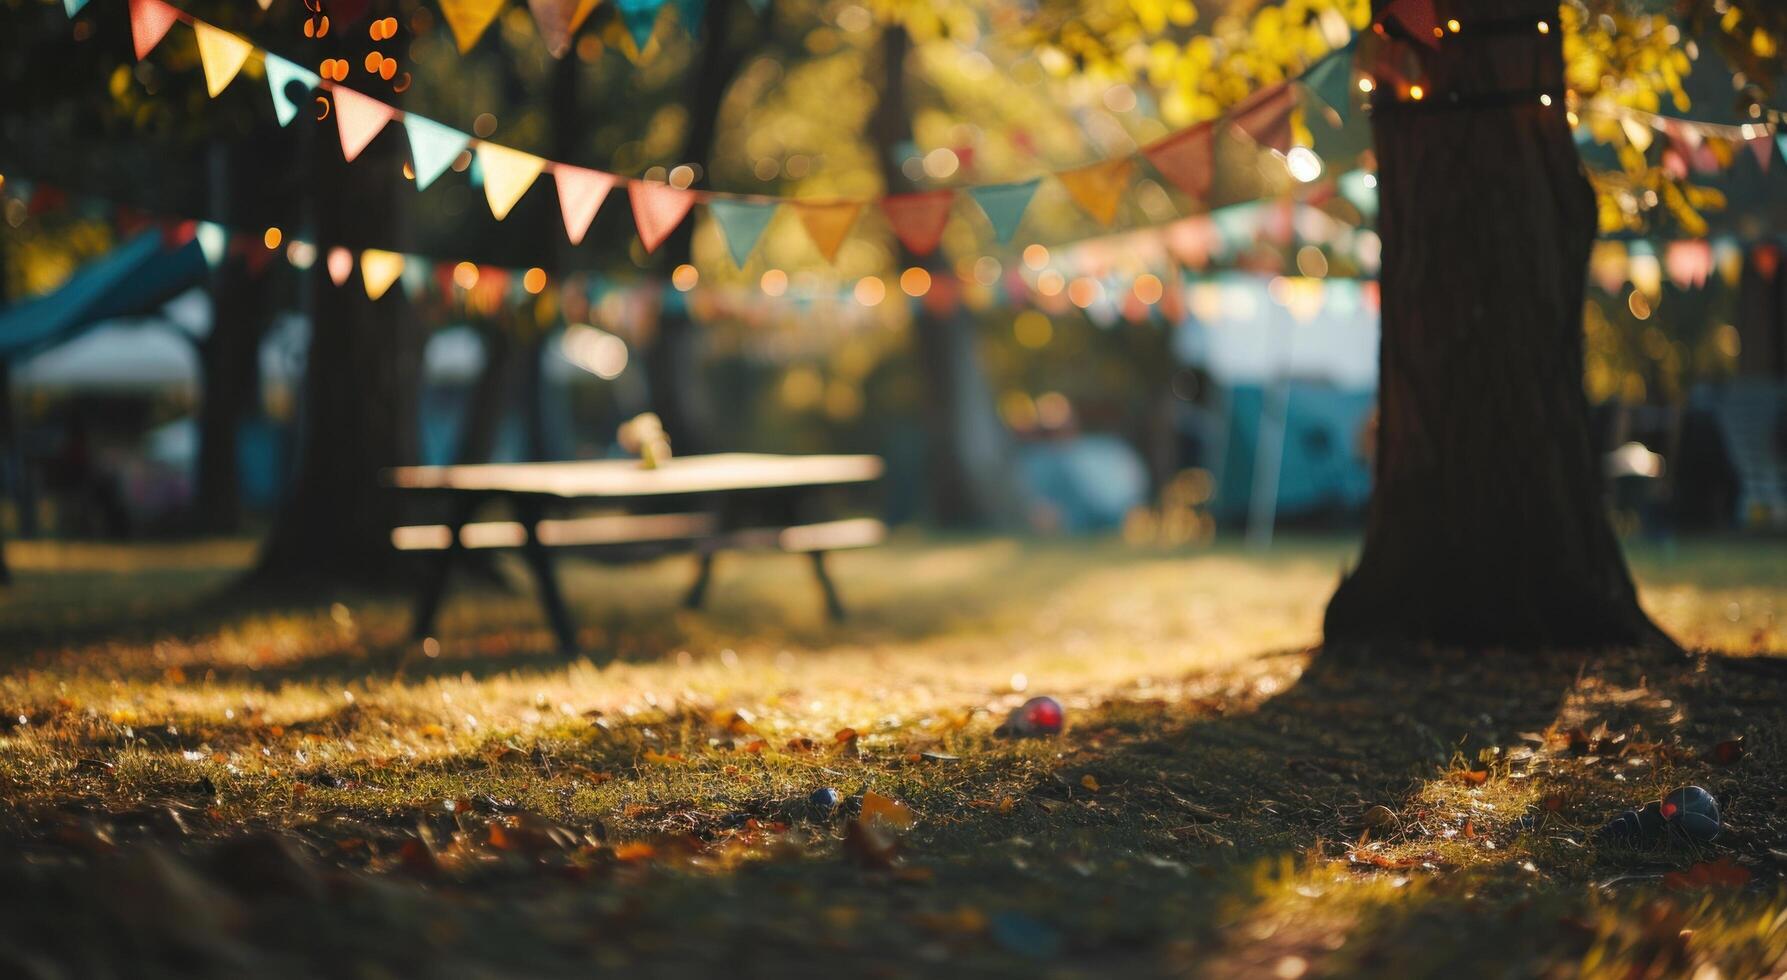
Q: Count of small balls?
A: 3